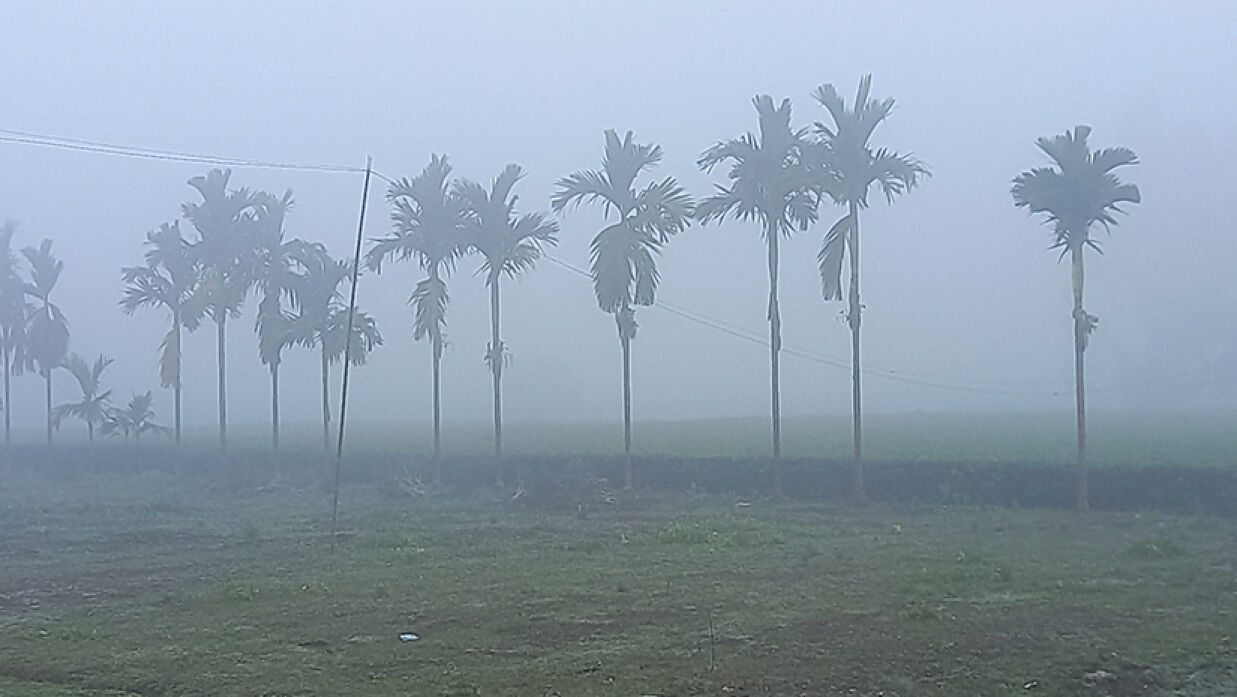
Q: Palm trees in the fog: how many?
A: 14